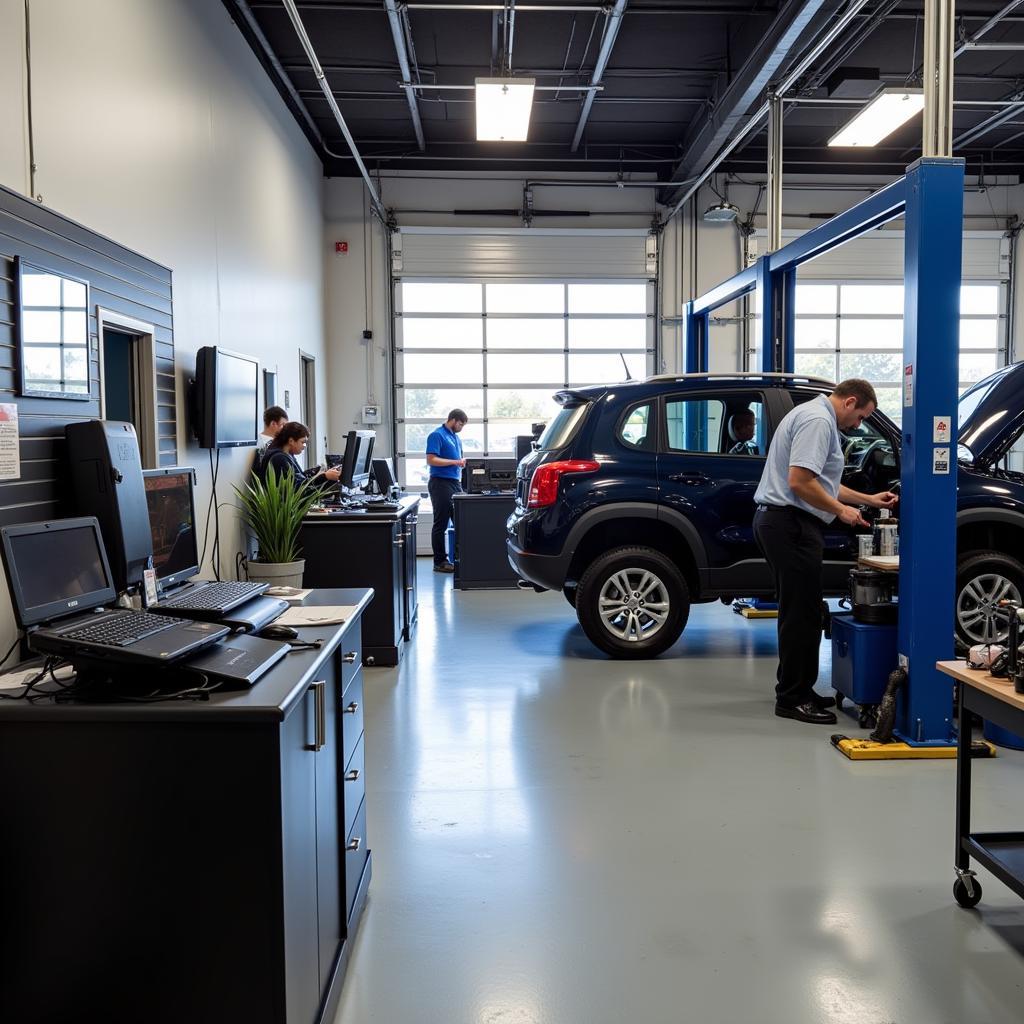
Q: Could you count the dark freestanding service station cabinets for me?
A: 3